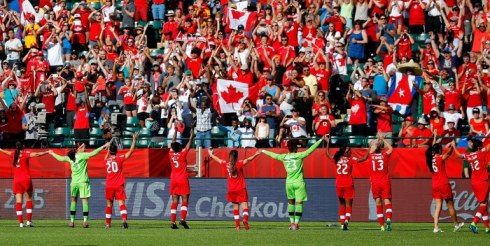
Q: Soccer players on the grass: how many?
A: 10